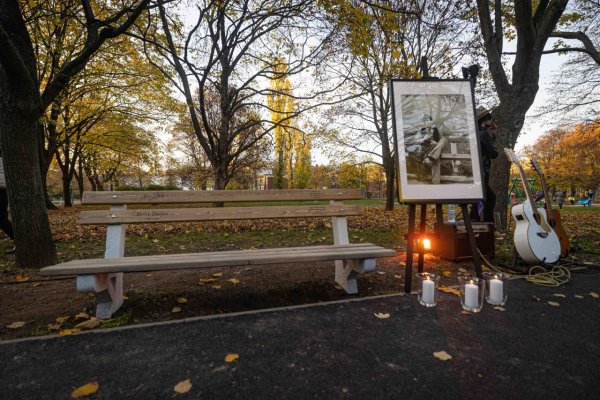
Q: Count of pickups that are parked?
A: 0